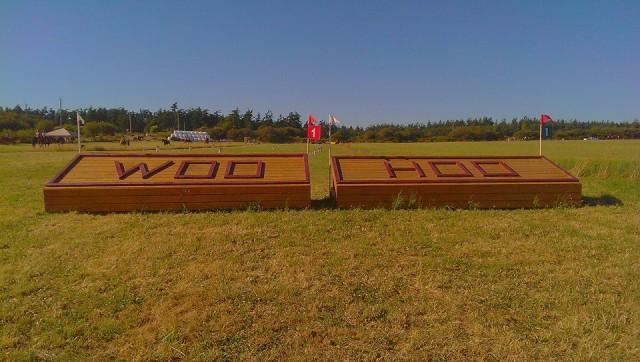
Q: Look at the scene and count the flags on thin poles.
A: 4